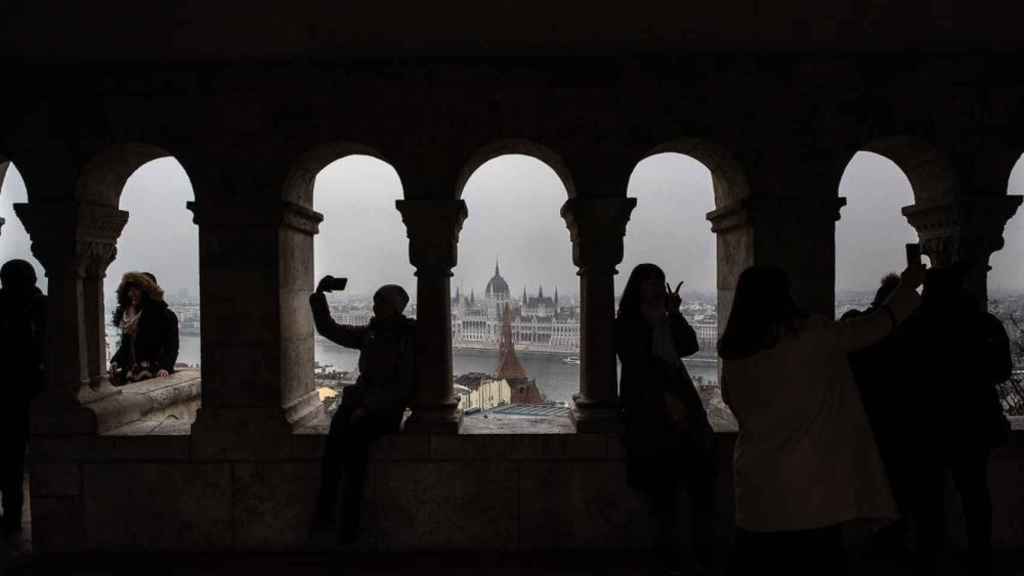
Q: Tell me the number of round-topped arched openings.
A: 7